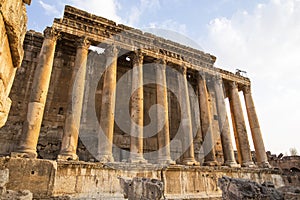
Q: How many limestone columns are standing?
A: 10